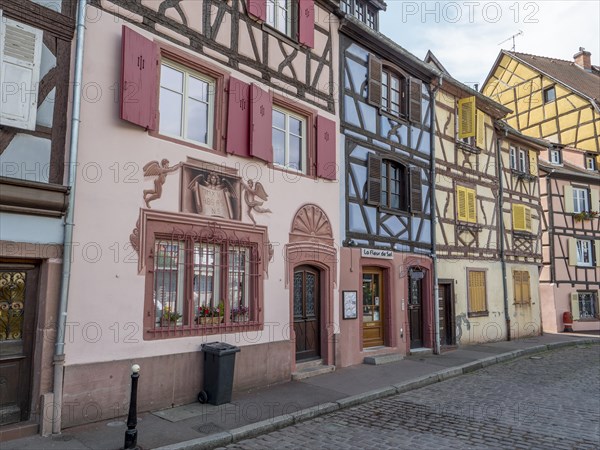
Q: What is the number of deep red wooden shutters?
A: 6